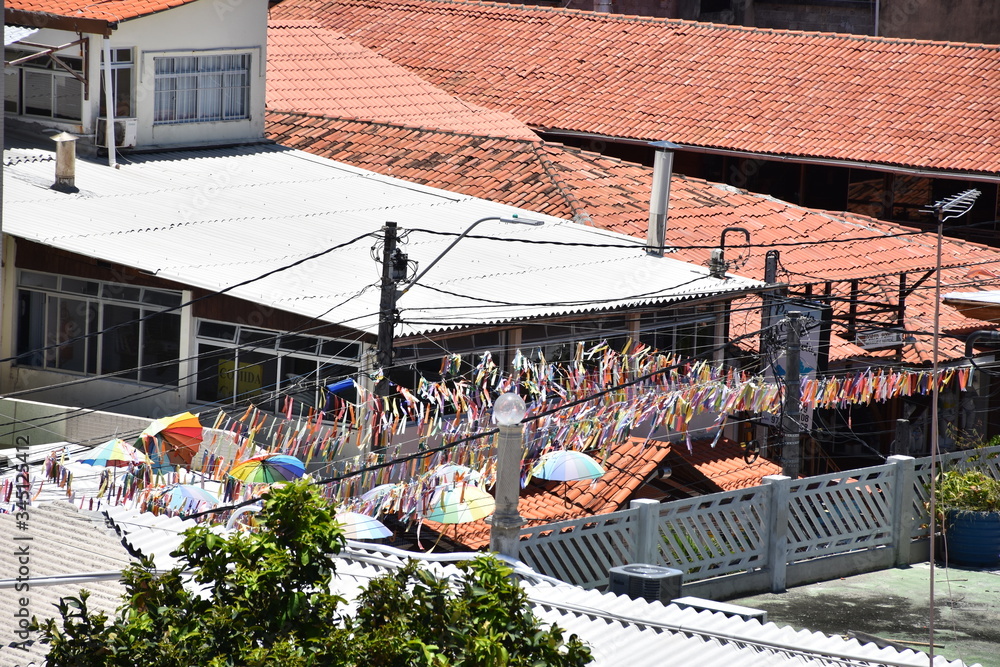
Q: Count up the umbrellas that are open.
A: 9